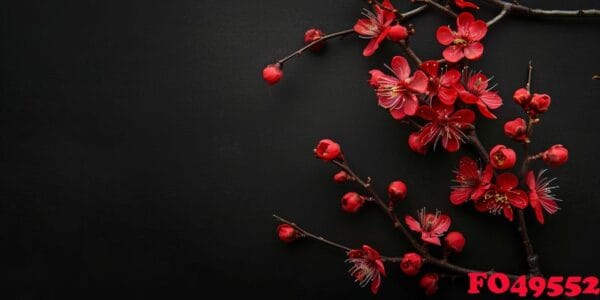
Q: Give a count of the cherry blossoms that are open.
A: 11